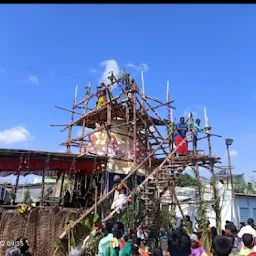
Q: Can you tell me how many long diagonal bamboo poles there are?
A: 2